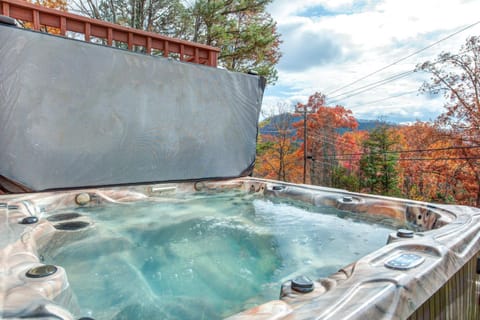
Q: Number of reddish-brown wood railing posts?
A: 11